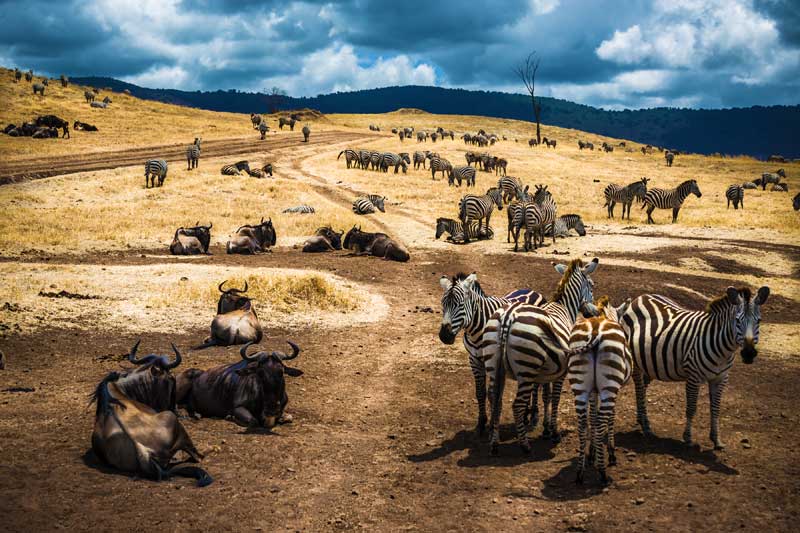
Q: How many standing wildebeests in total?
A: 1